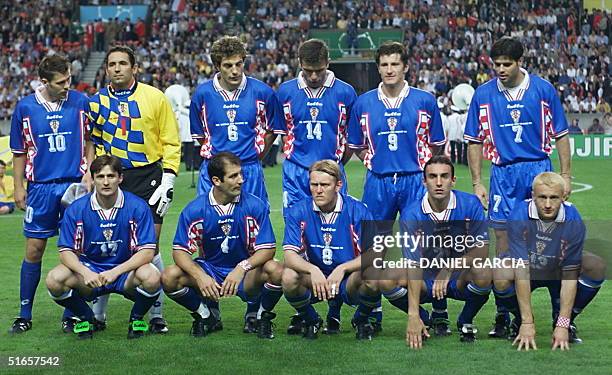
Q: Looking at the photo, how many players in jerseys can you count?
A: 11